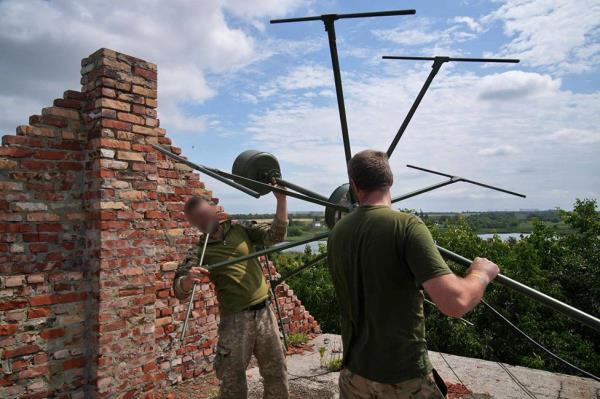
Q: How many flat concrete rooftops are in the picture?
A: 1